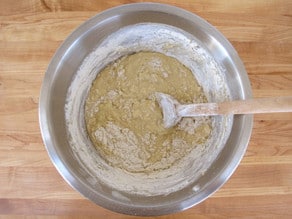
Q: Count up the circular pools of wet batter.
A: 1